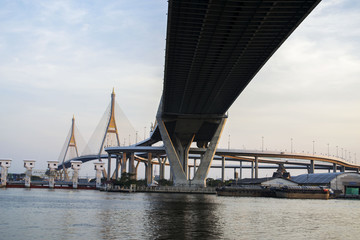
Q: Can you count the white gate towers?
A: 5